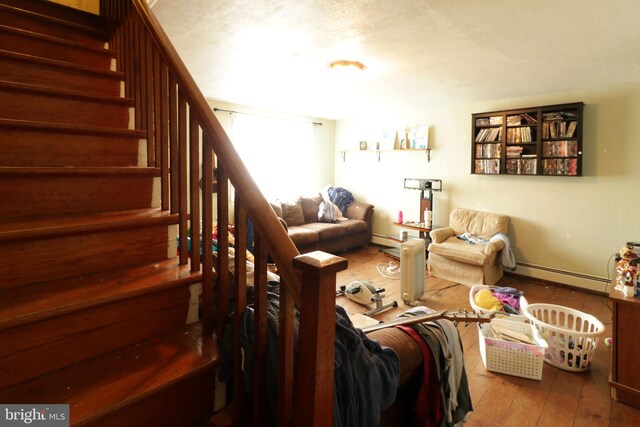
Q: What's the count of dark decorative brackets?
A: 3